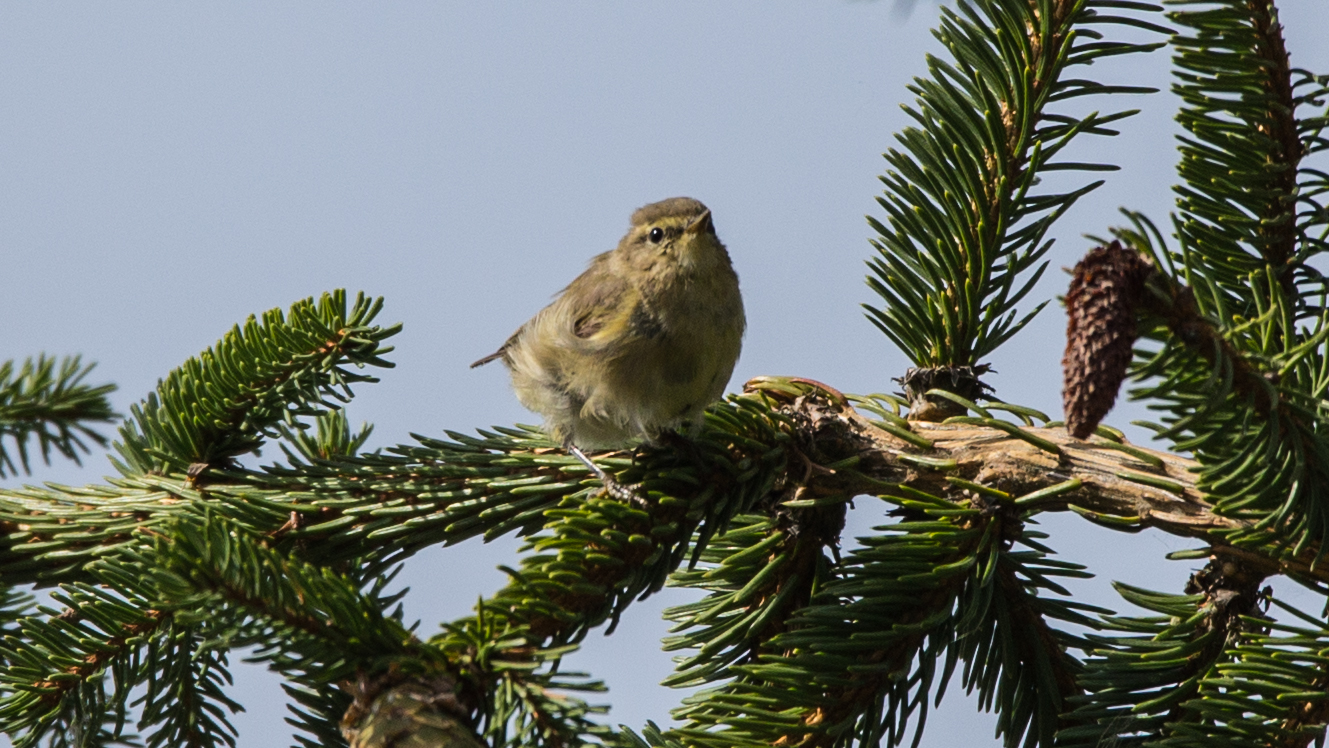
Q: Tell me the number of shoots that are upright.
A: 2